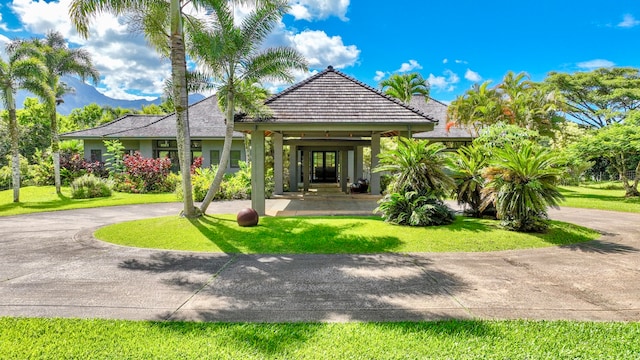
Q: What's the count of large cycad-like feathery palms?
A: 3